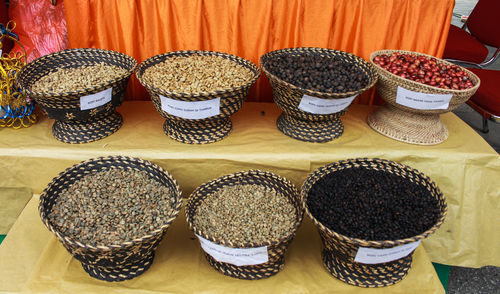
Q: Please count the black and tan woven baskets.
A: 6